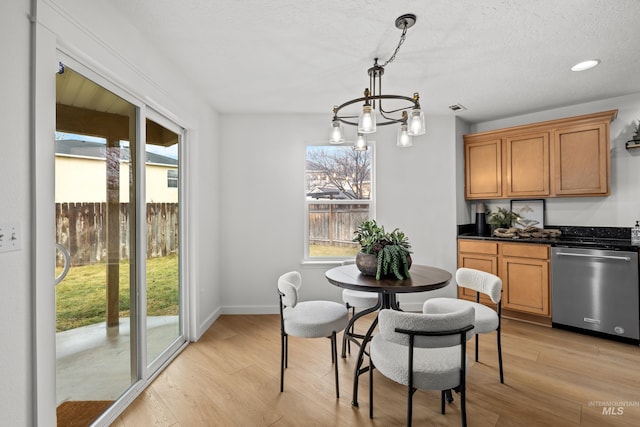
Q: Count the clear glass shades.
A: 5